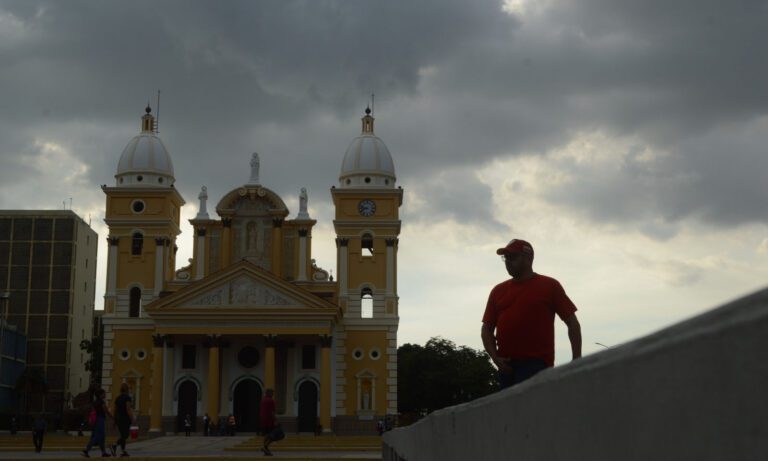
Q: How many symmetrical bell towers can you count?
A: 2